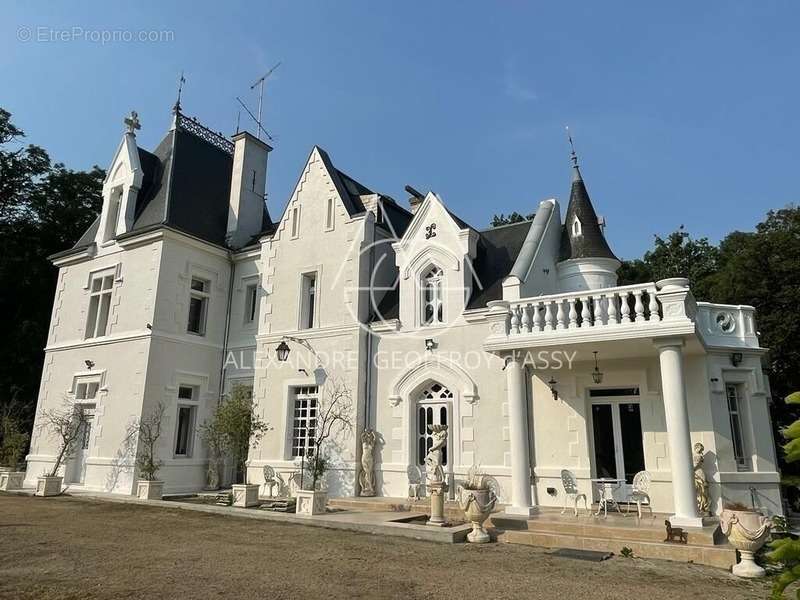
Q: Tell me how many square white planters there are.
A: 5